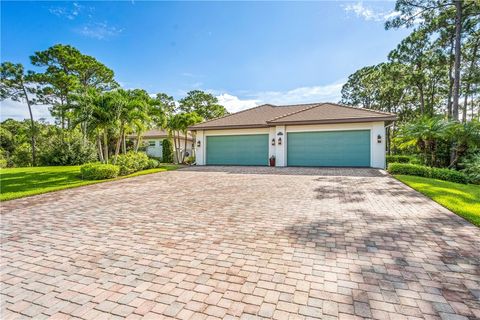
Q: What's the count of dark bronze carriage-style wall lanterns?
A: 4